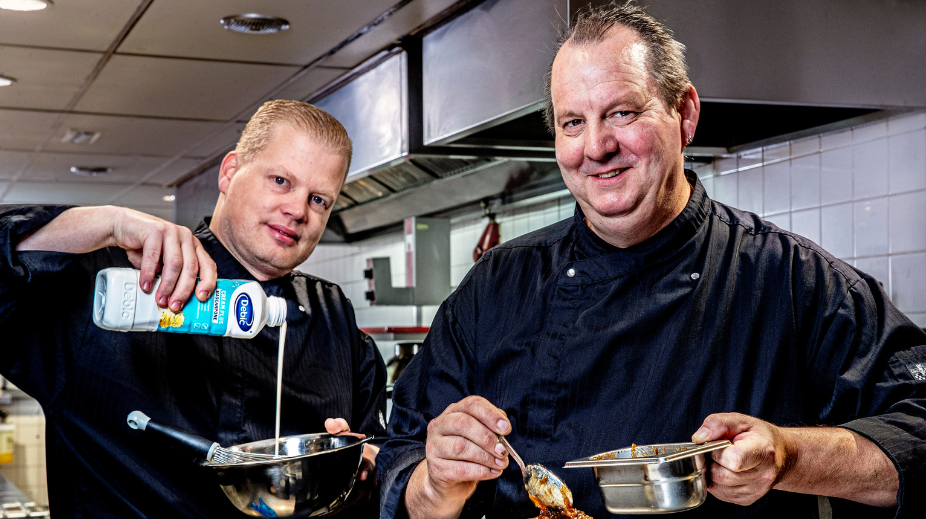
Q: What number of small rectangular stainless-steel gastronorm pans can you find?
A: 1